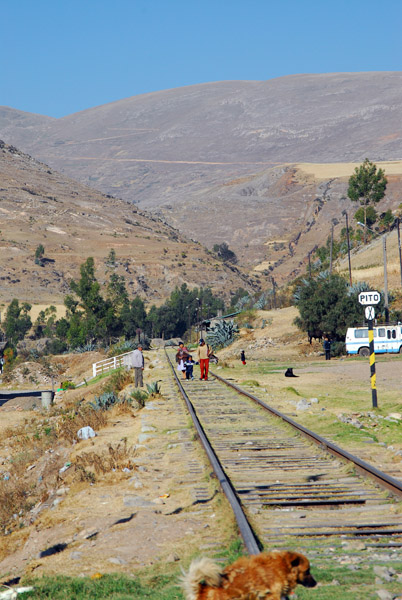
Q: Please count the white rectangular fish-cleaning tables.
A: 0